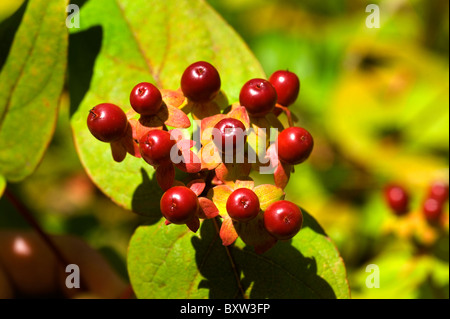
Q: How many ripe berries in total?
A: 14